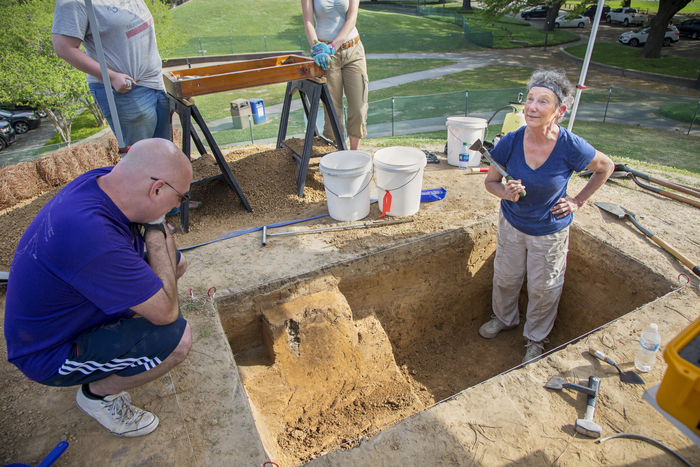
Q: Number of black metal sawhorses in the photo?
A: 2